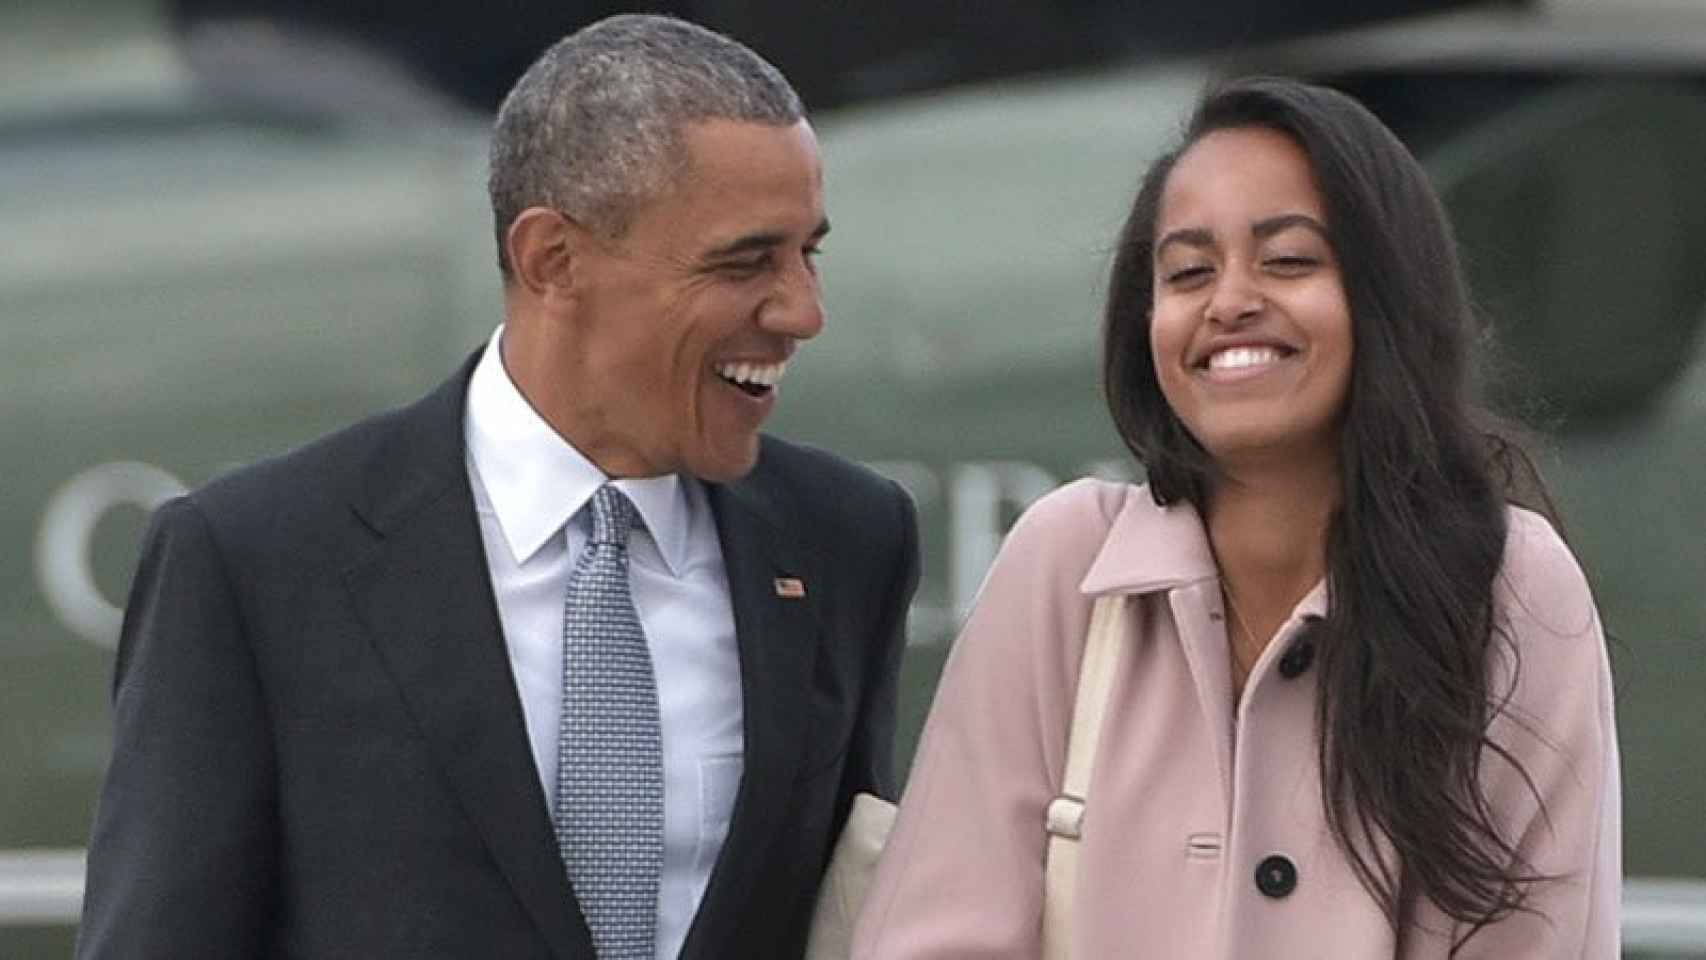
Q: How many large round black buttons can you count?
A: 2